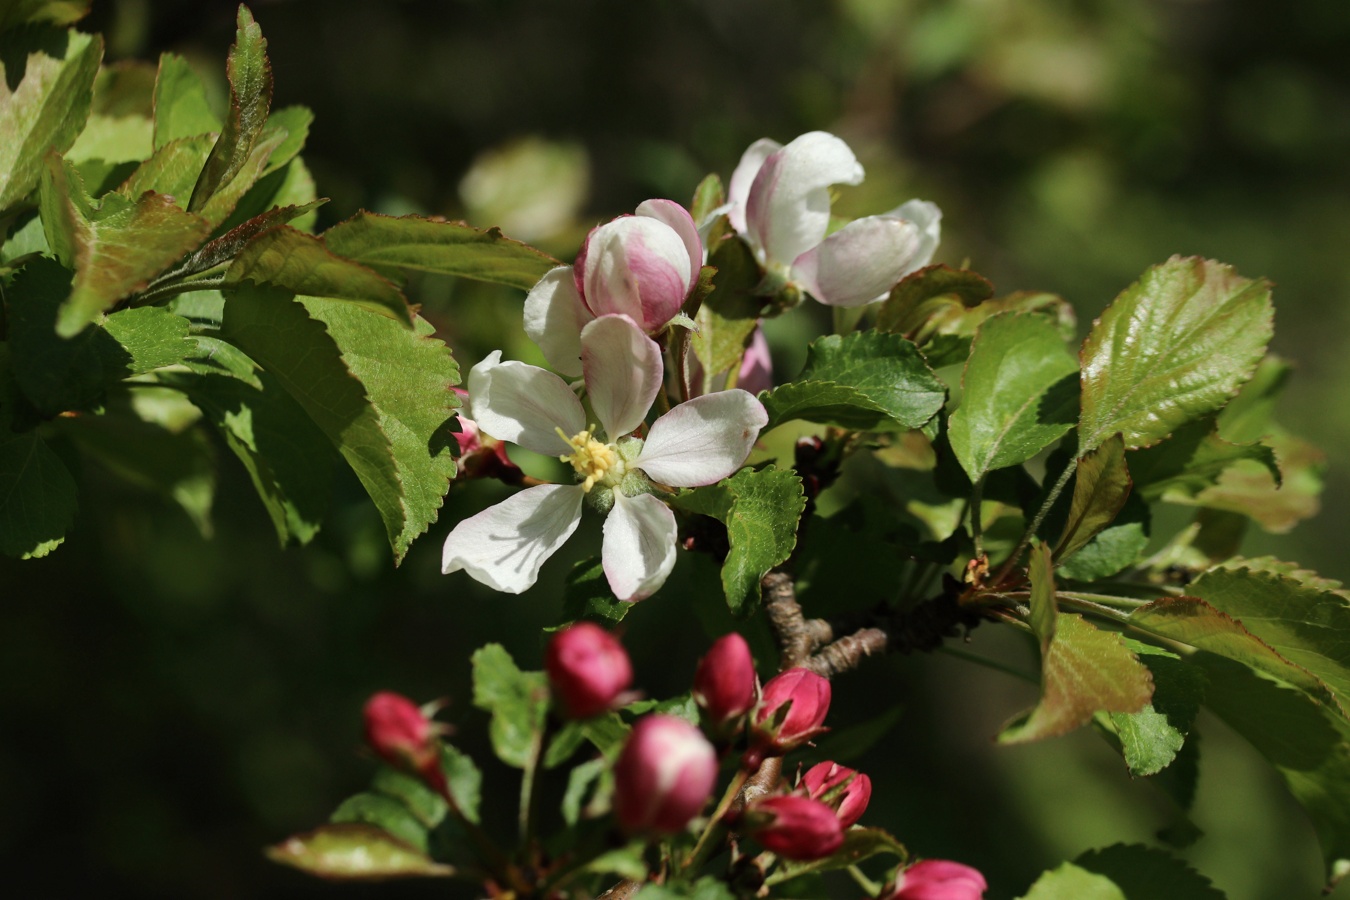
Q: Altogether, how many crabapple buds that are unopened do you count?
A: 8